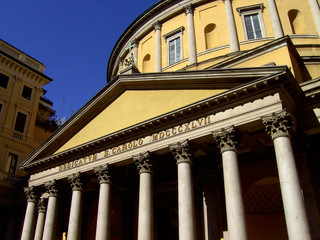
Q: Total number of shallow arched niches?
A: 3